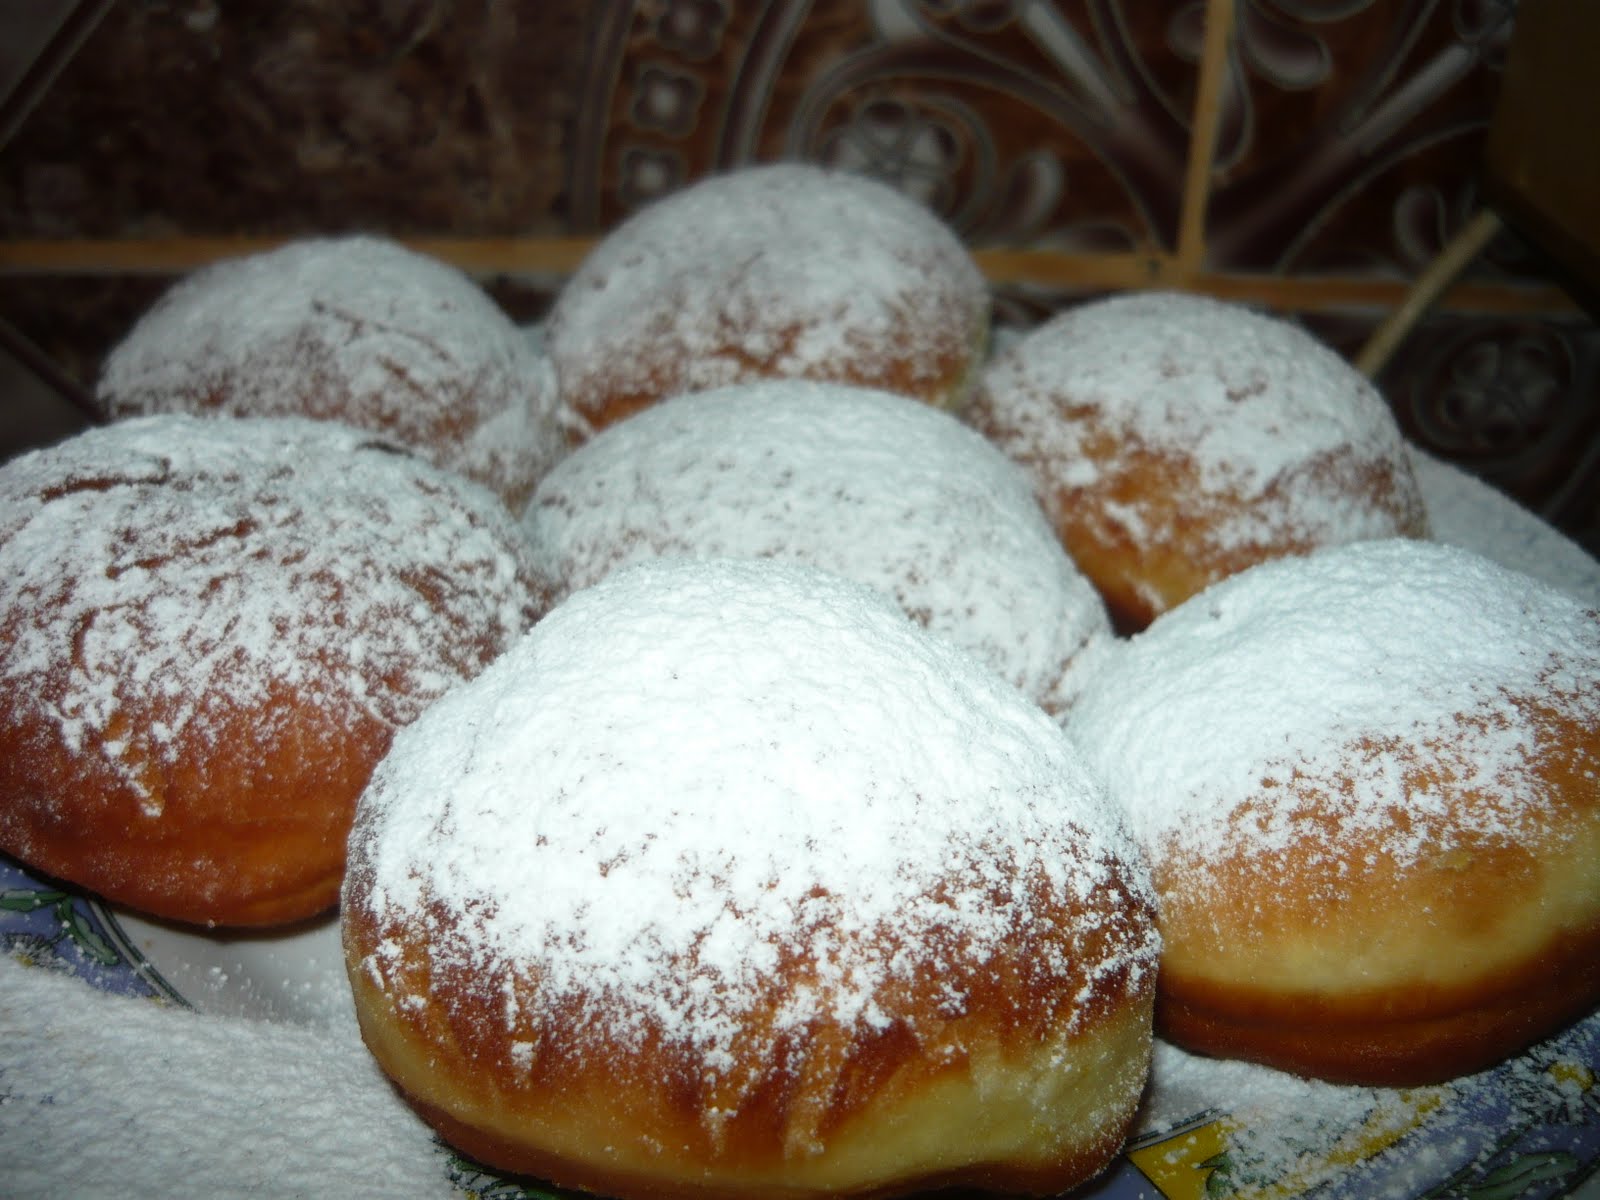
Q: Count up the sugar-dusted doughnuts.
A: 7